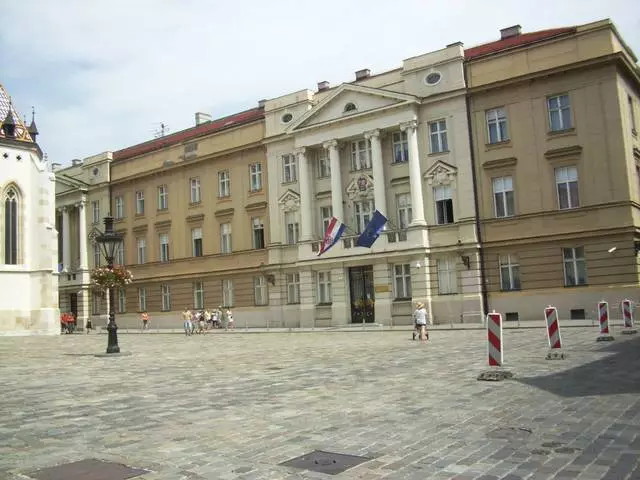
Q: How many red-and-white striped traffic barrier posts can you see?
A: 4